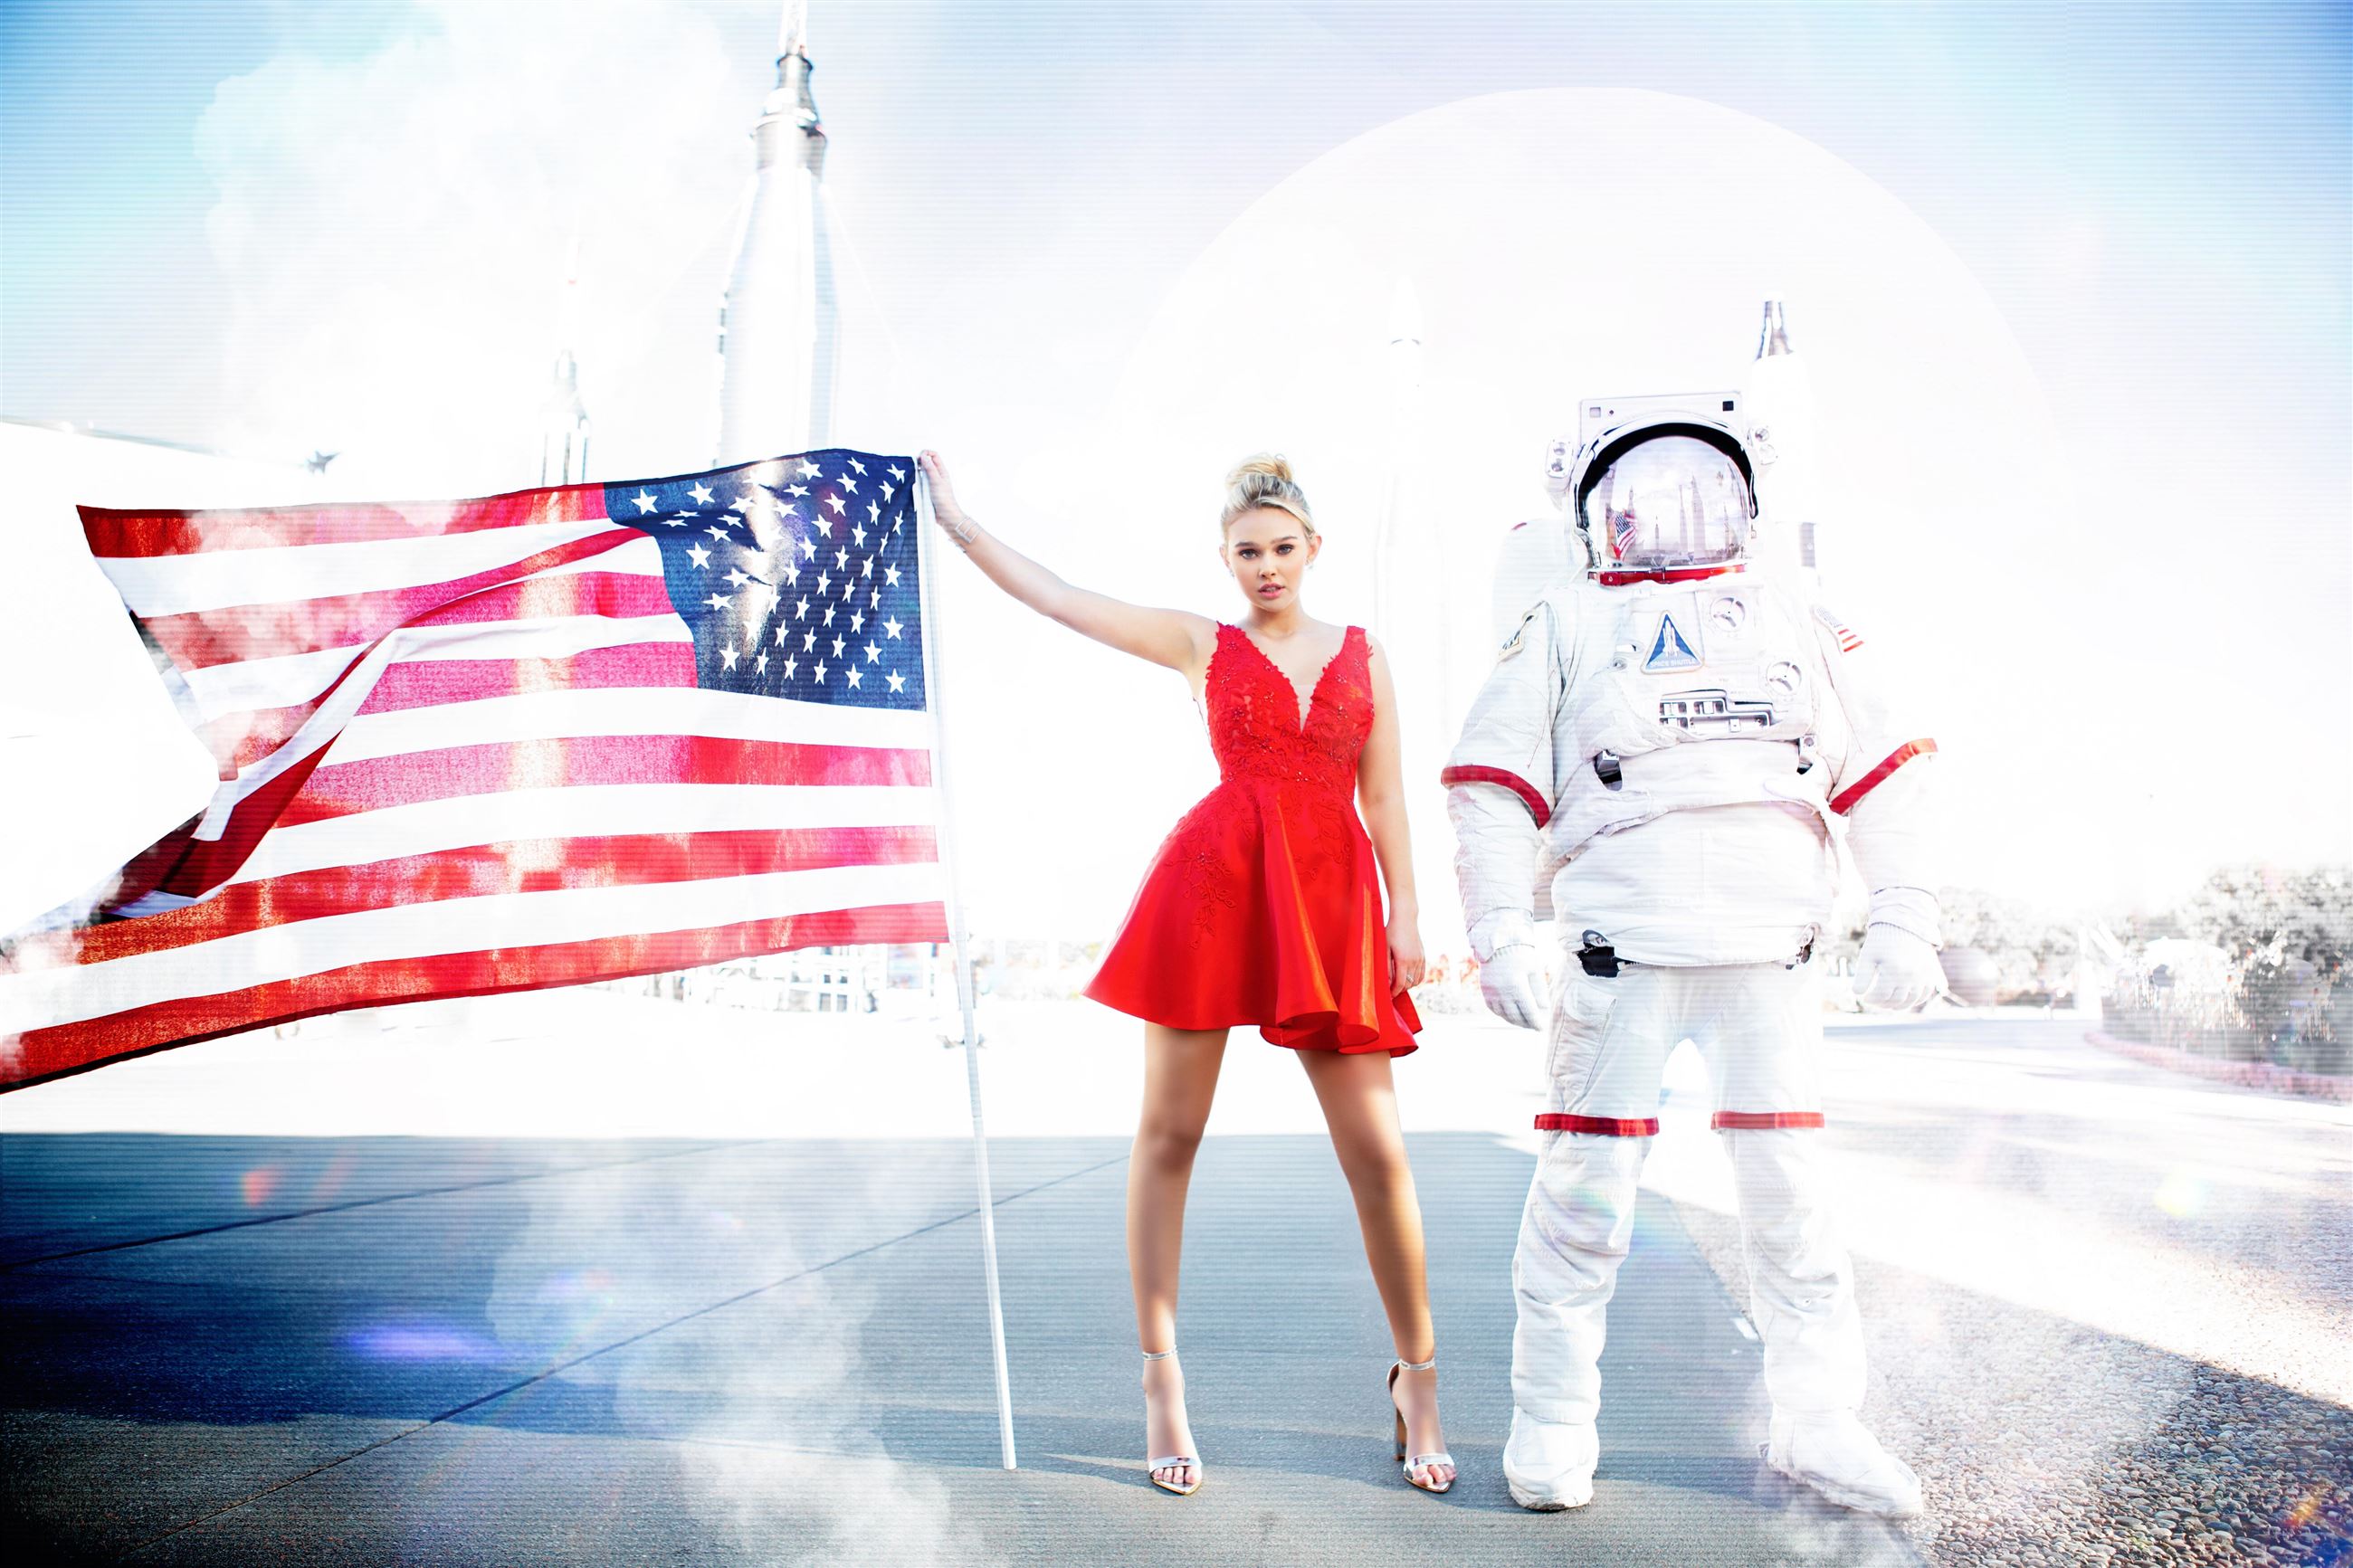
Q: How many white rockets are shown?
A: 4